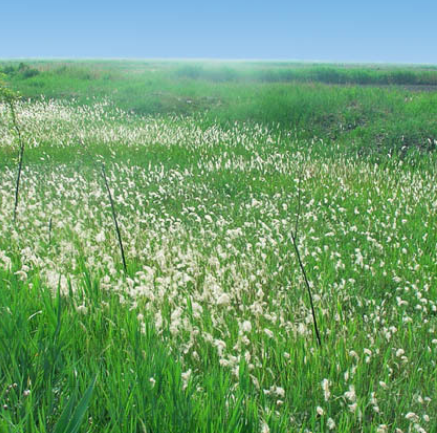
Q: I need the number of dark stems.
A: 3